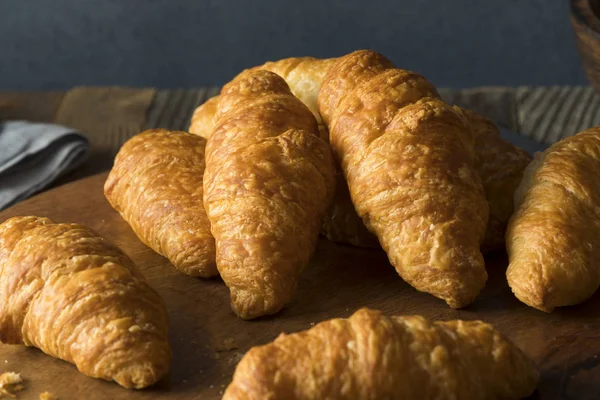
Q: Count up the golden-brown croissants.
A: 8